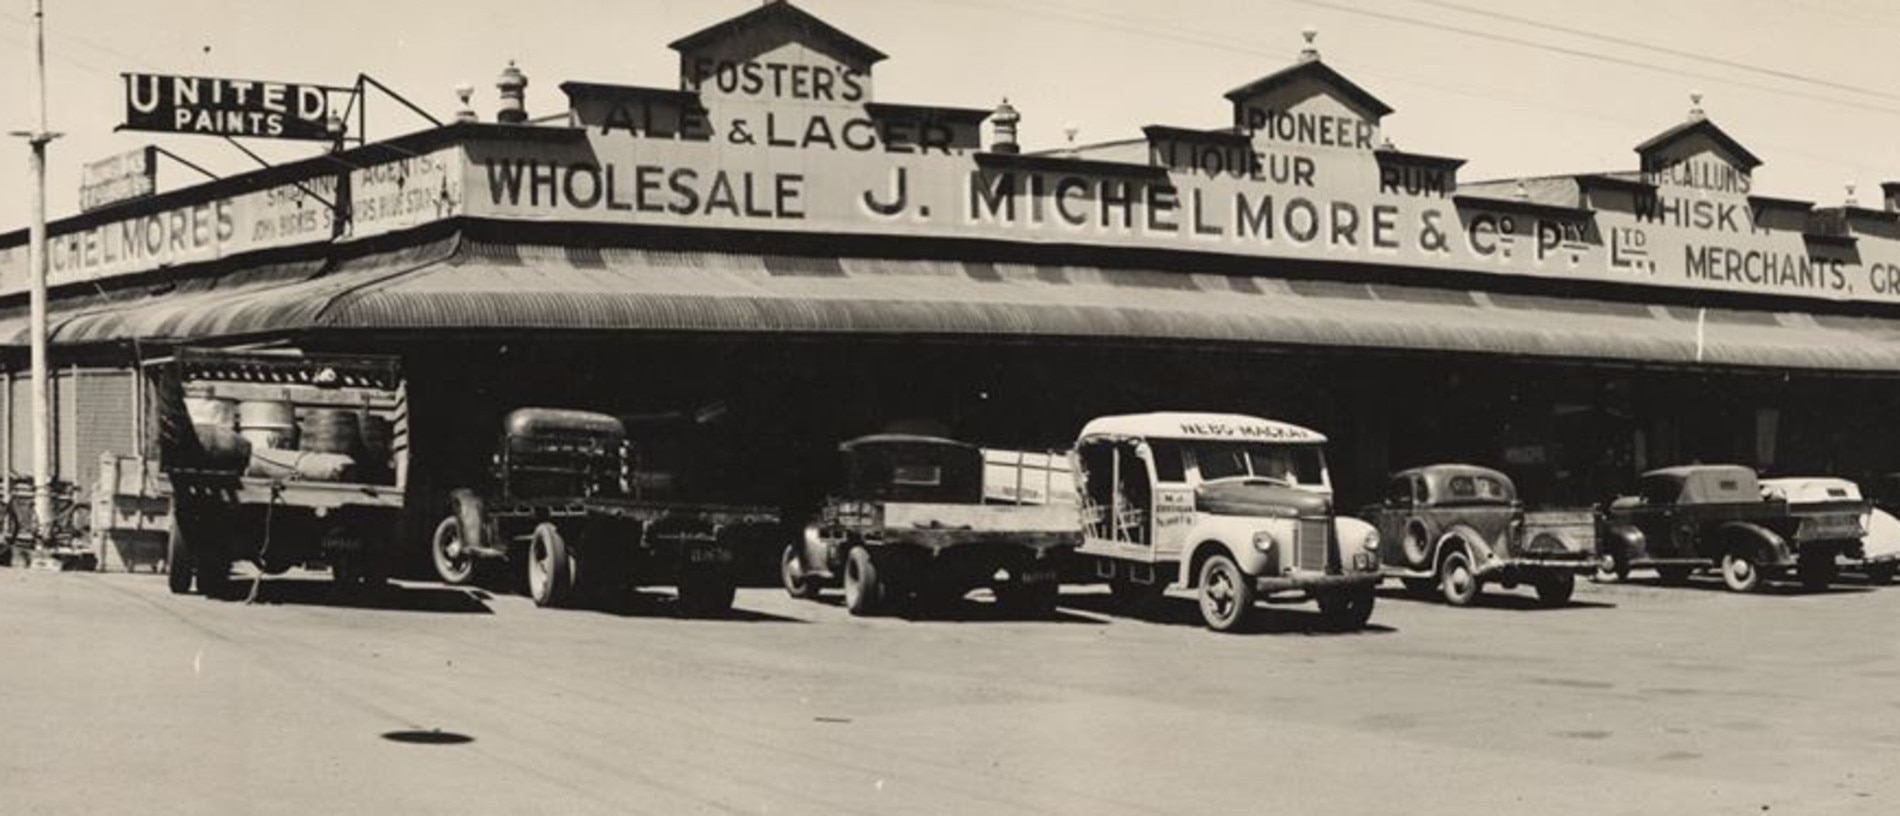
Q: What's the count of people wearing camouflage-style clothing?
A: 0